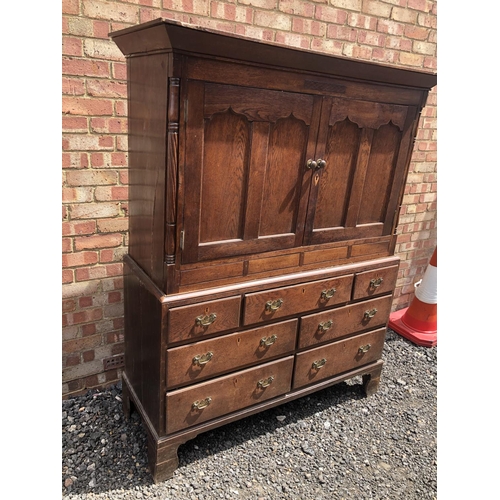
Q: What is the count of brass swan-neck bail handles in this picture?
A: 12